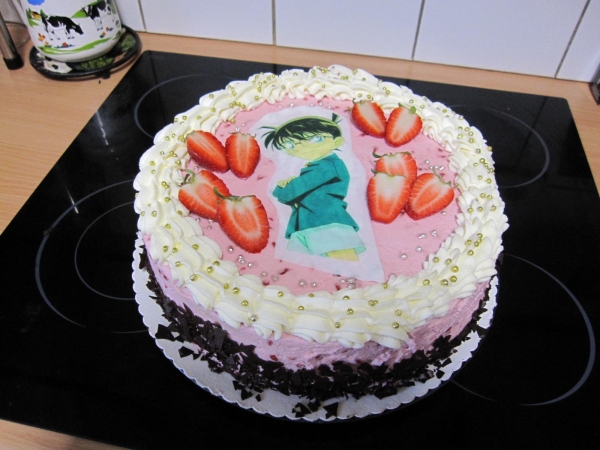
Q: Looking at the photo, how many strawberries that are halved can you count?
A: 9